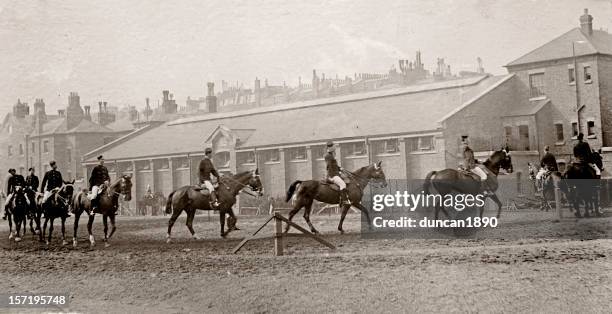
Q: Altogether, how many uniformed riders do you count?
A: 9